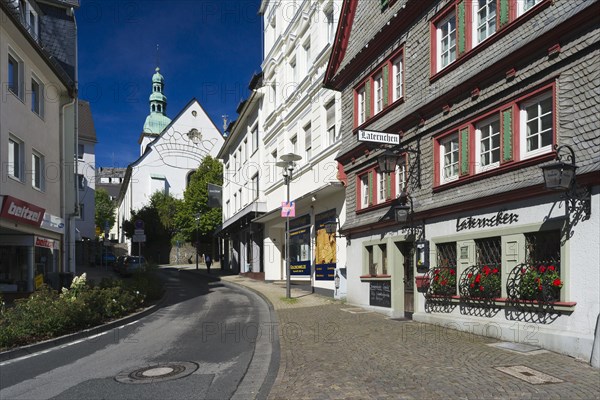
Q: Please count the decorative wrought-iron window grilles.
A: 3